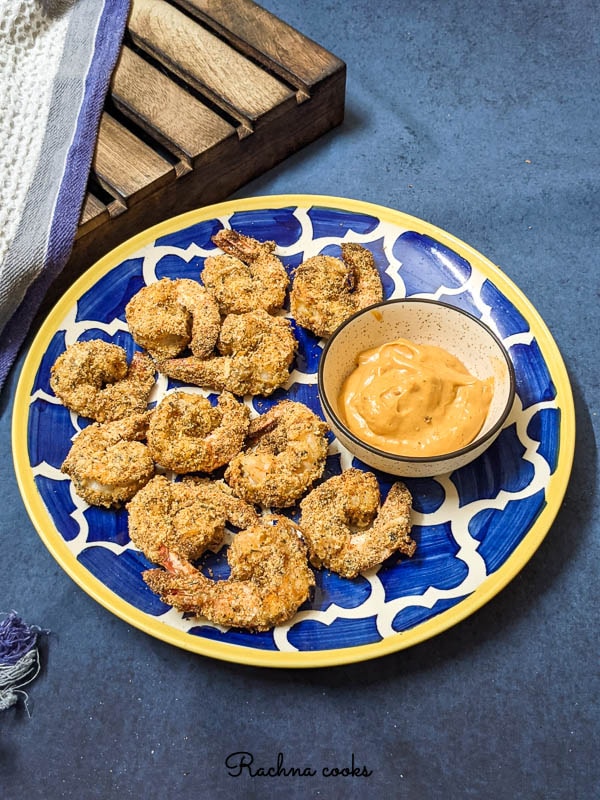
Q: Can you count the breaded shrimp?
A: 11